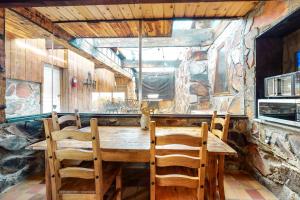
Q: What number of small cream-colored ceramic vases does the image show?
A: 1